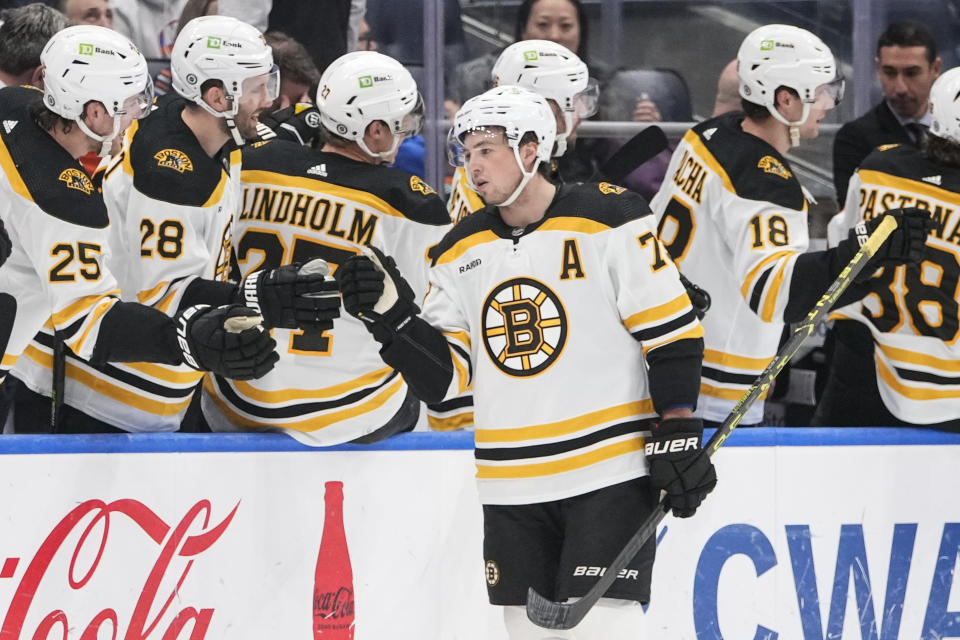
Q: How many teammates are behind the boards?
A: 6